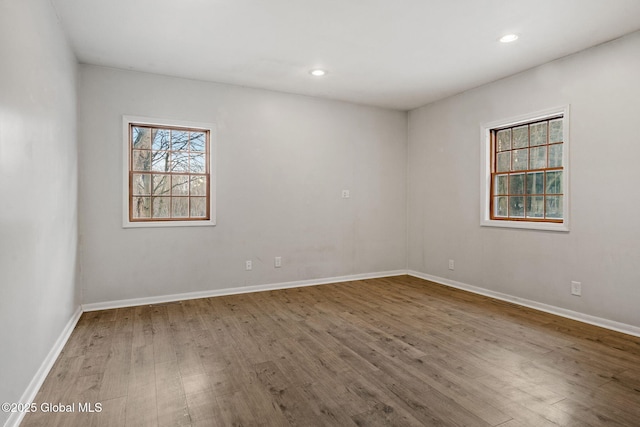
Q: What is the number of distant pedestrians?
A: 0